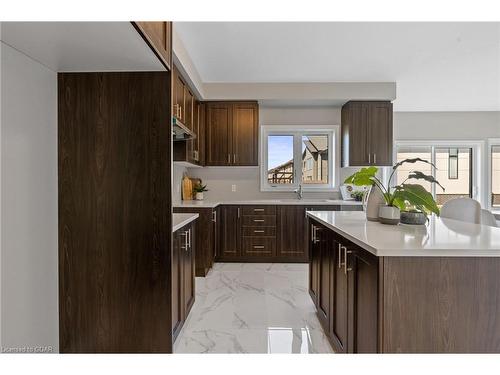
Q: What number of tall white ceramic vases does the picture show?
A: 1